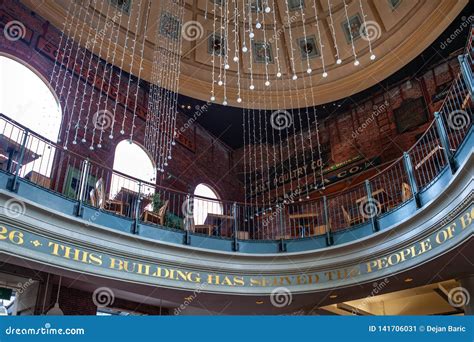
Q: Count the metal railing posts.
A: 11